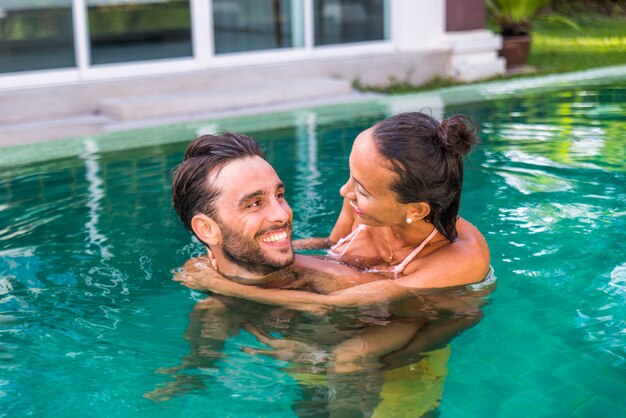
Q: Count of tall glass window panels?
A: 4